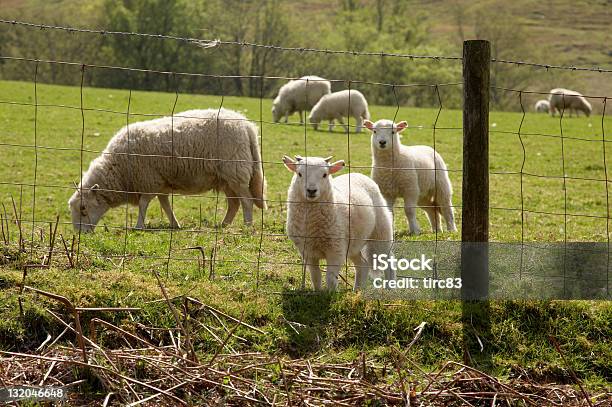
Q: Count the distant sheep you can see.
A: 4